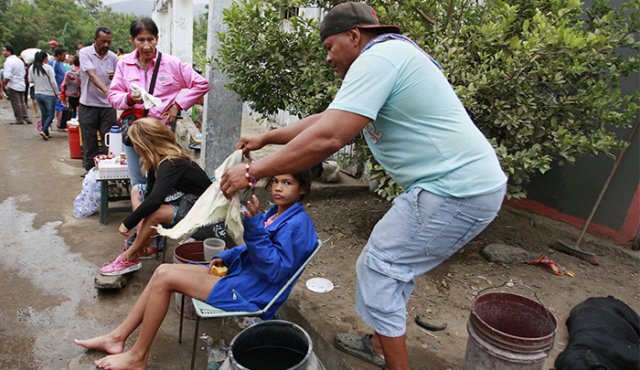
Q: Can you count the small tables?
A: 1